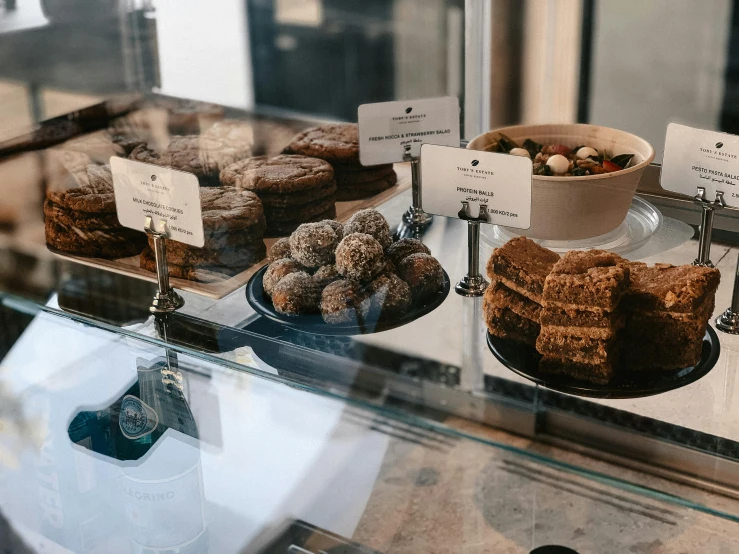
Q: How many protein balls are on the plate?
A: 12